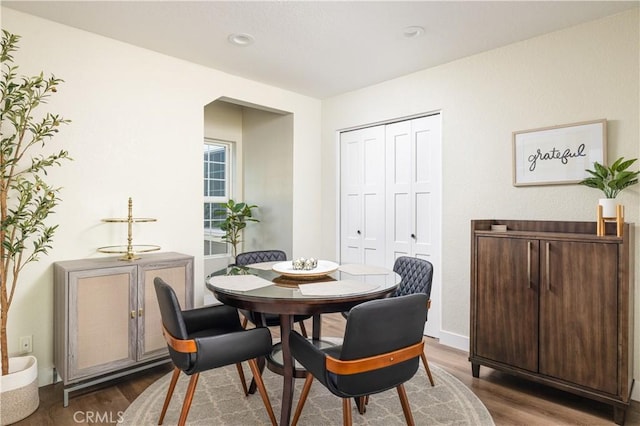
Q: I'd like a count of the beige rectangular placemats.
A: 4